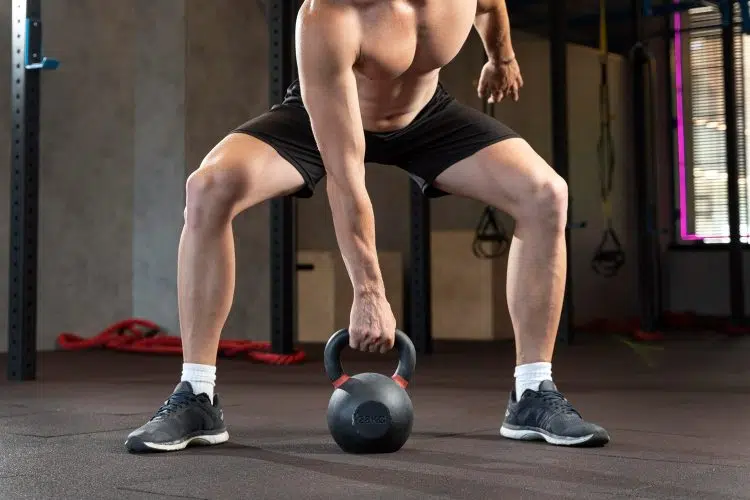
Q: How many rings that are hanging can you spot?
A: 2